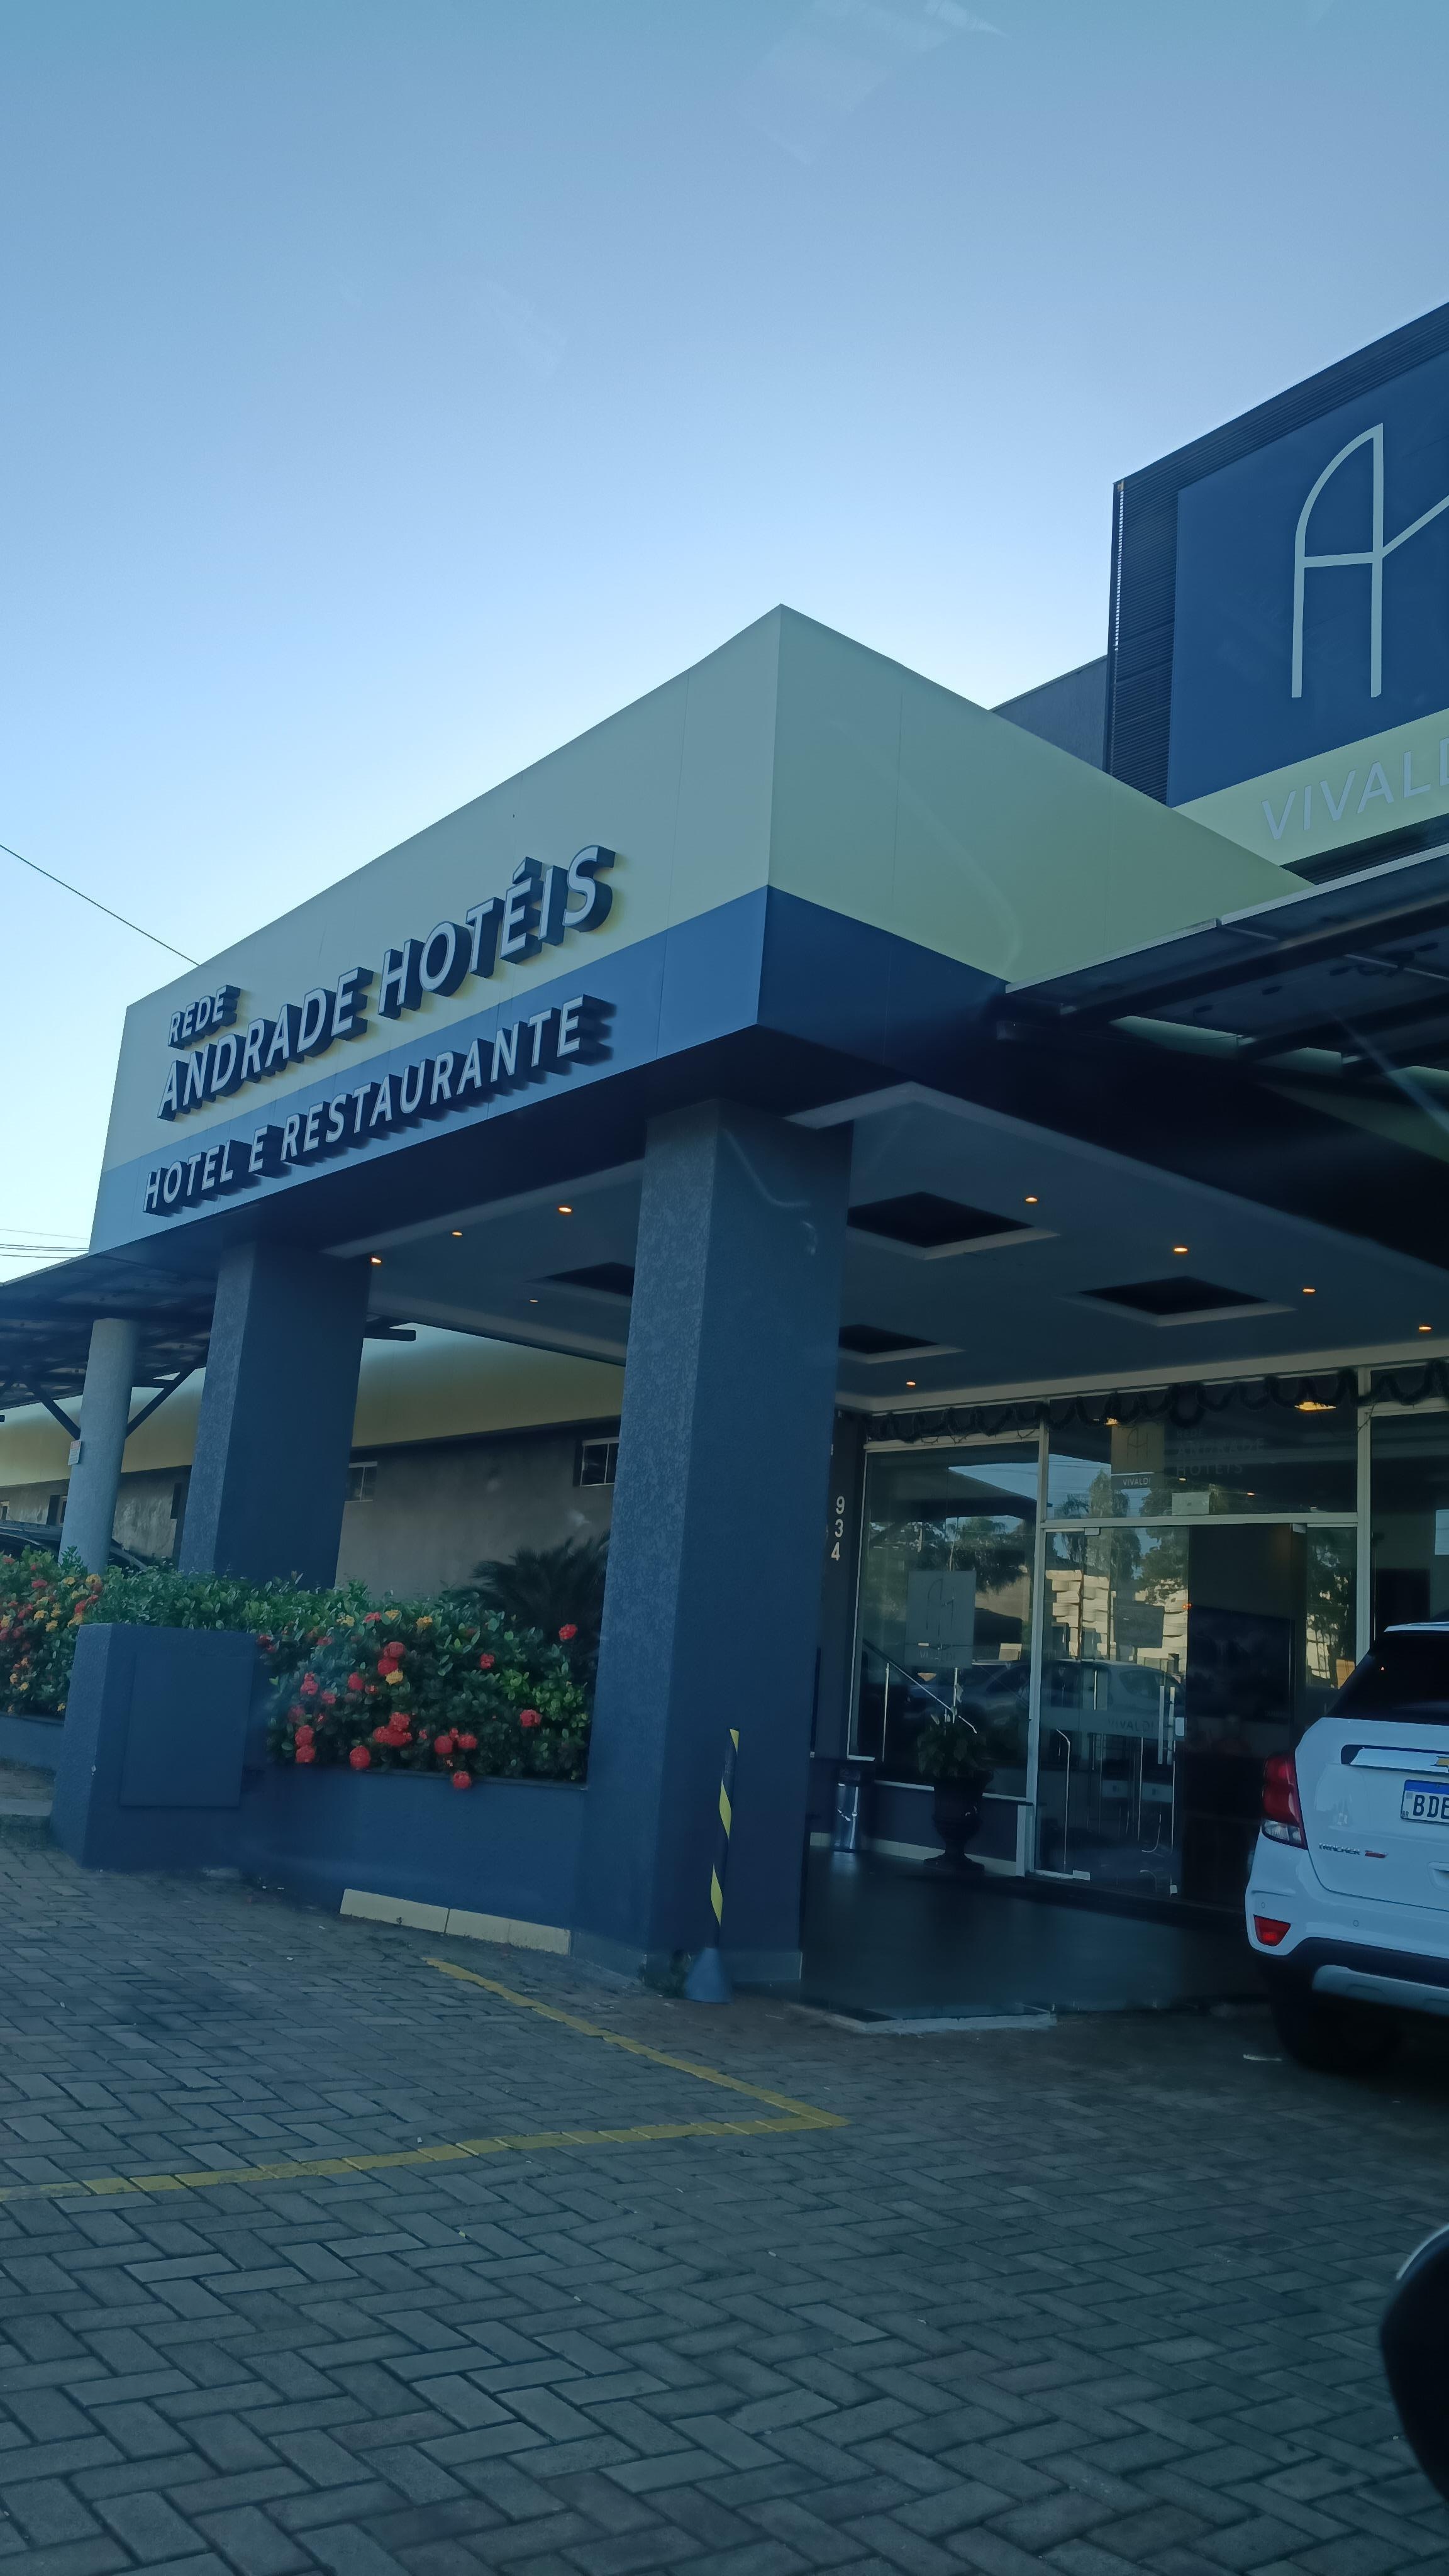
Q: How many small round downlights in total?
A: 9